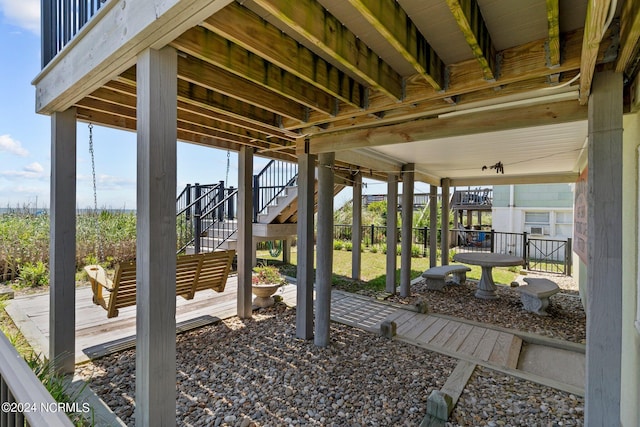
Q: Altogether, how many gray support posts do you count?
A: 11